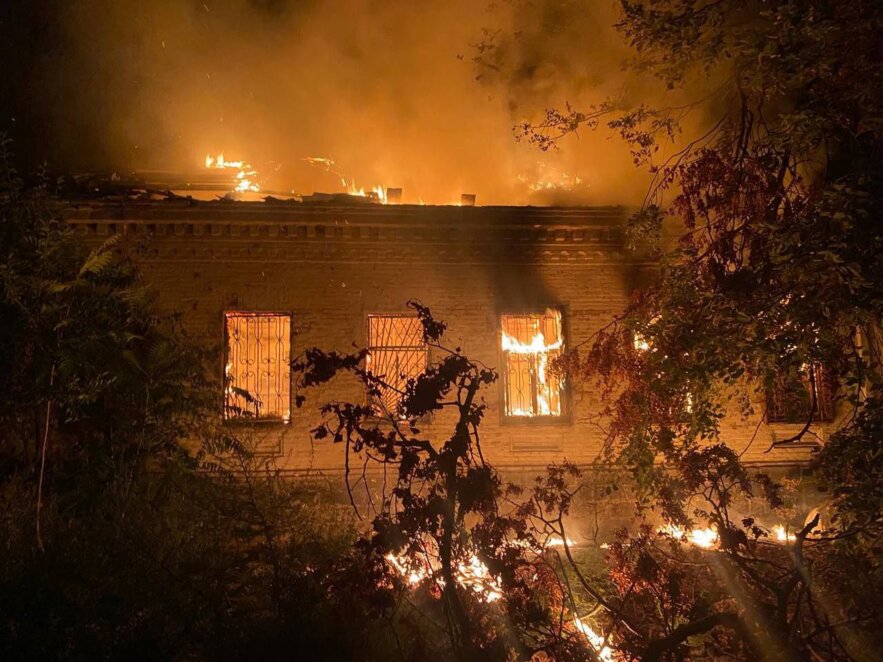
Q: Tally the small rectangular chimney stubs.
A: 2